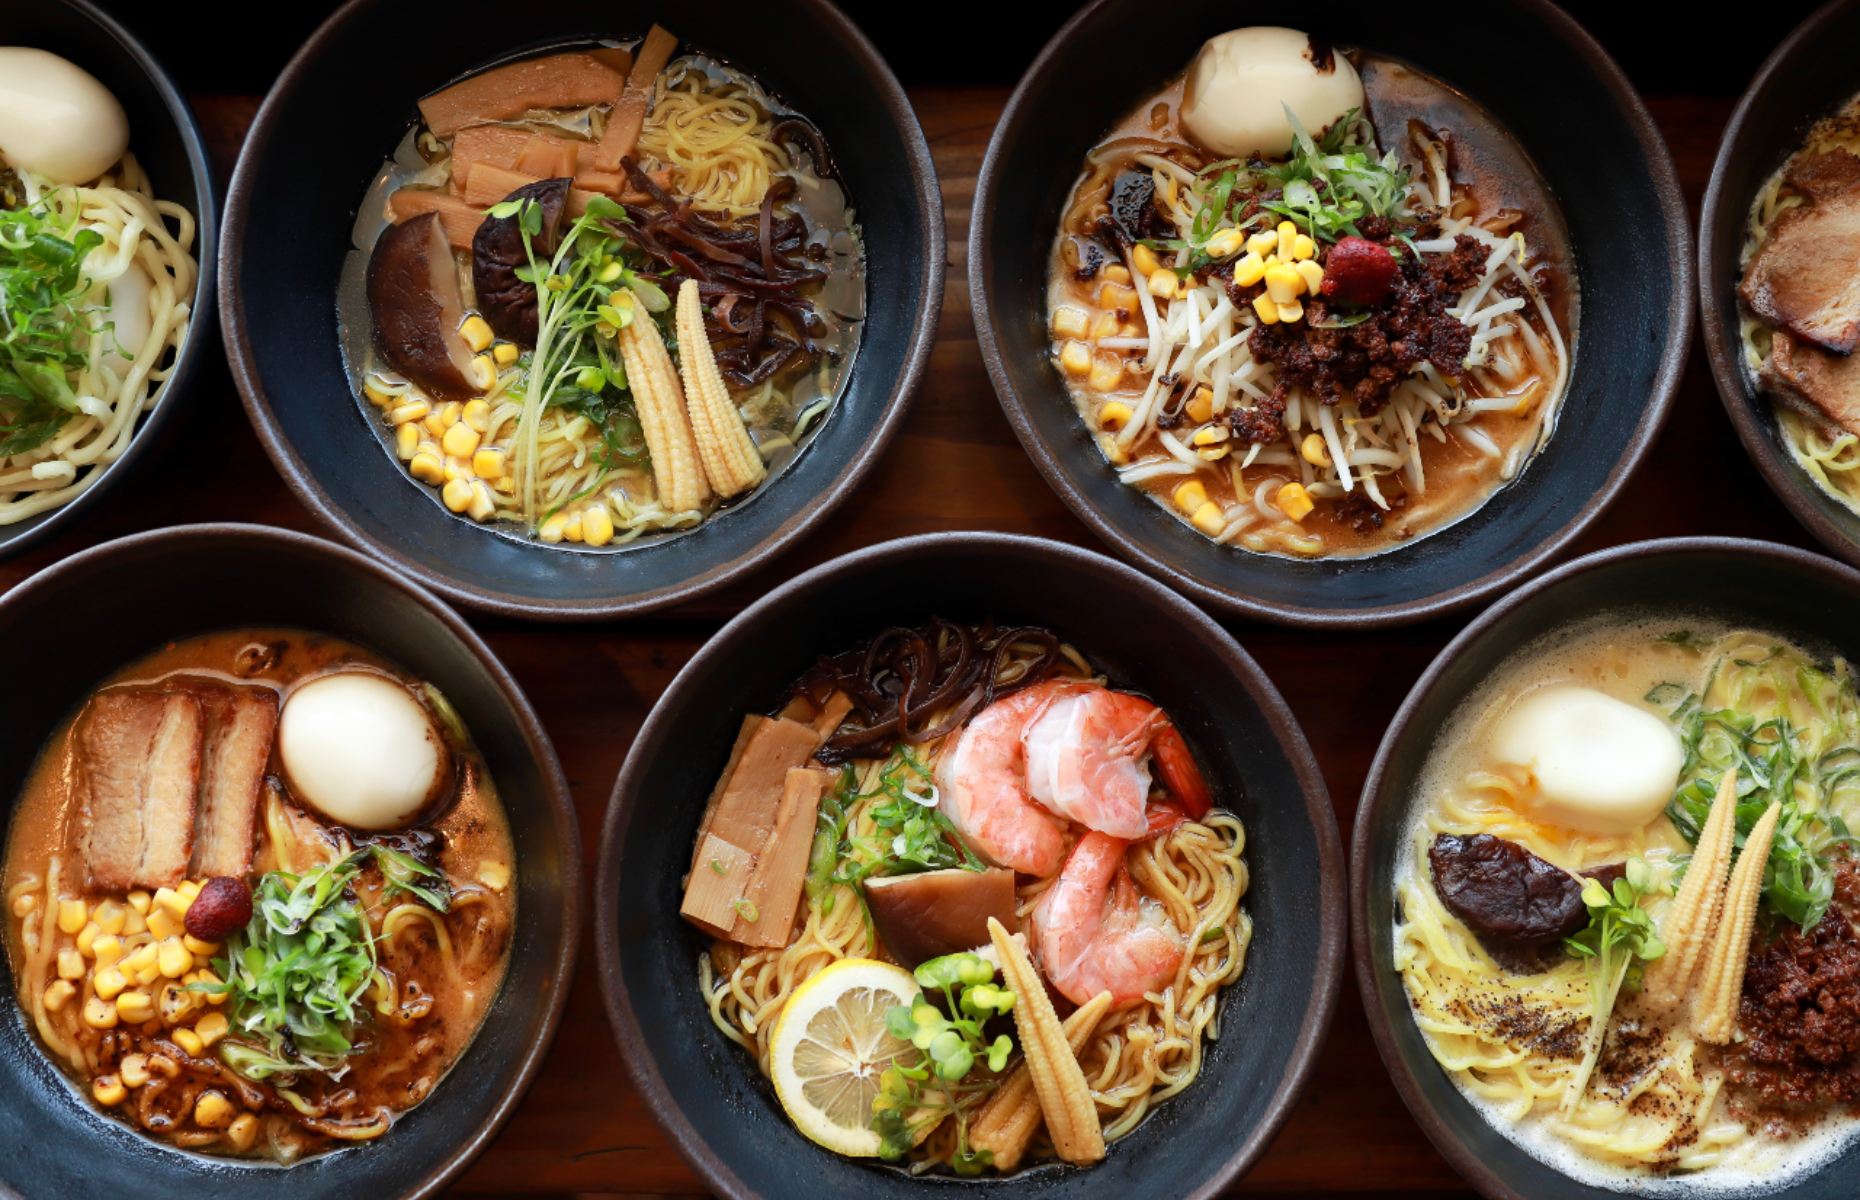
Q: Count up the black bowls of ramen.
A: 7